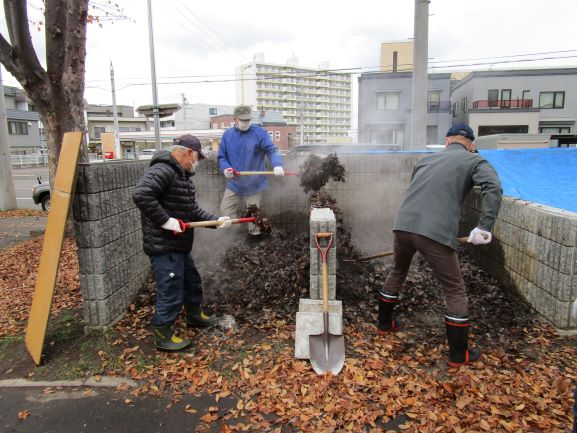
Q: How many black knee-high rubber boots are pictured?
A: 2